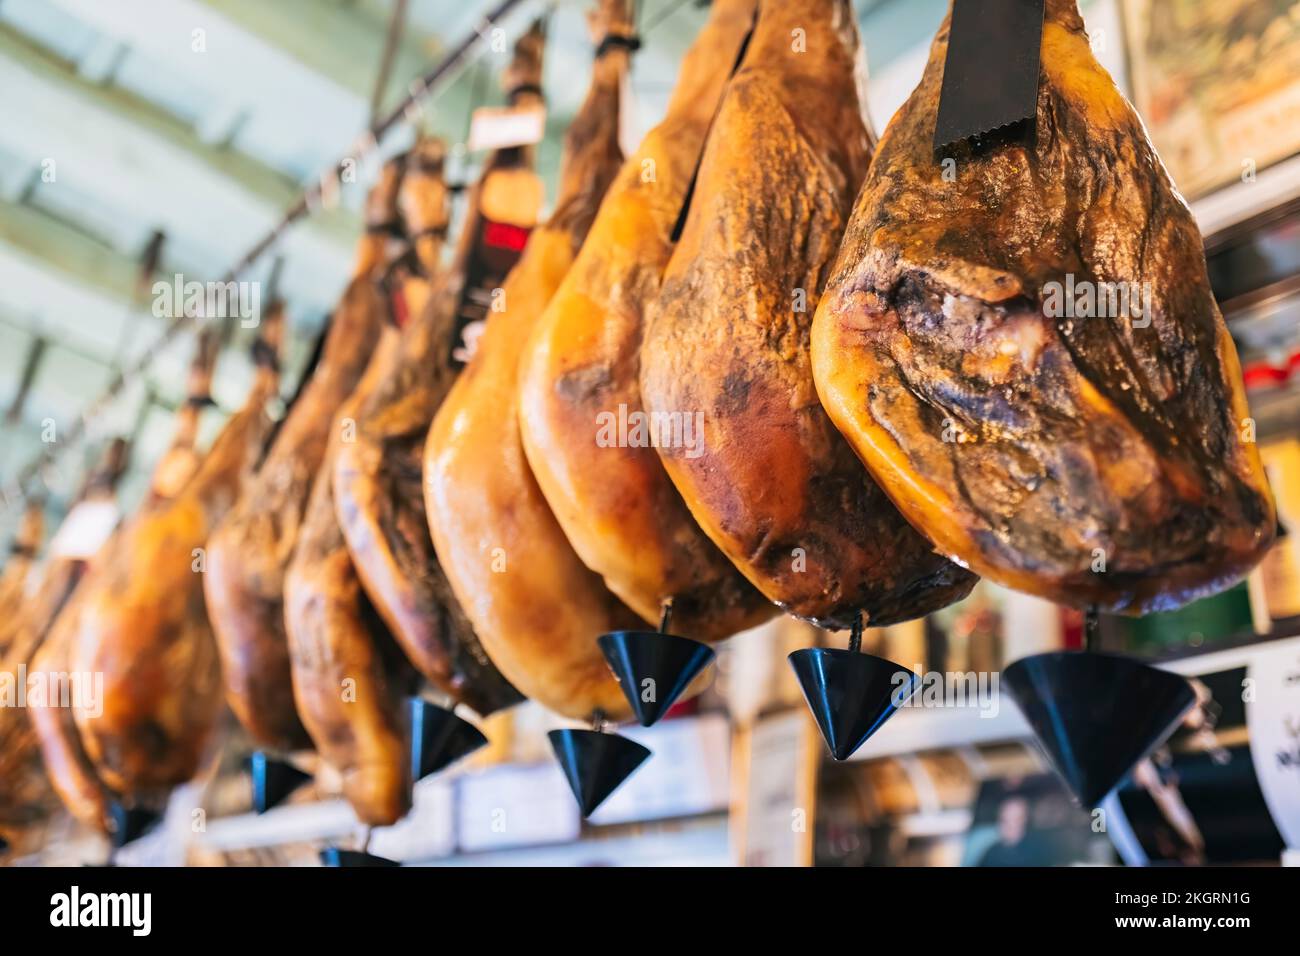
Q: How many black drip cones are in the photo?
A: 8